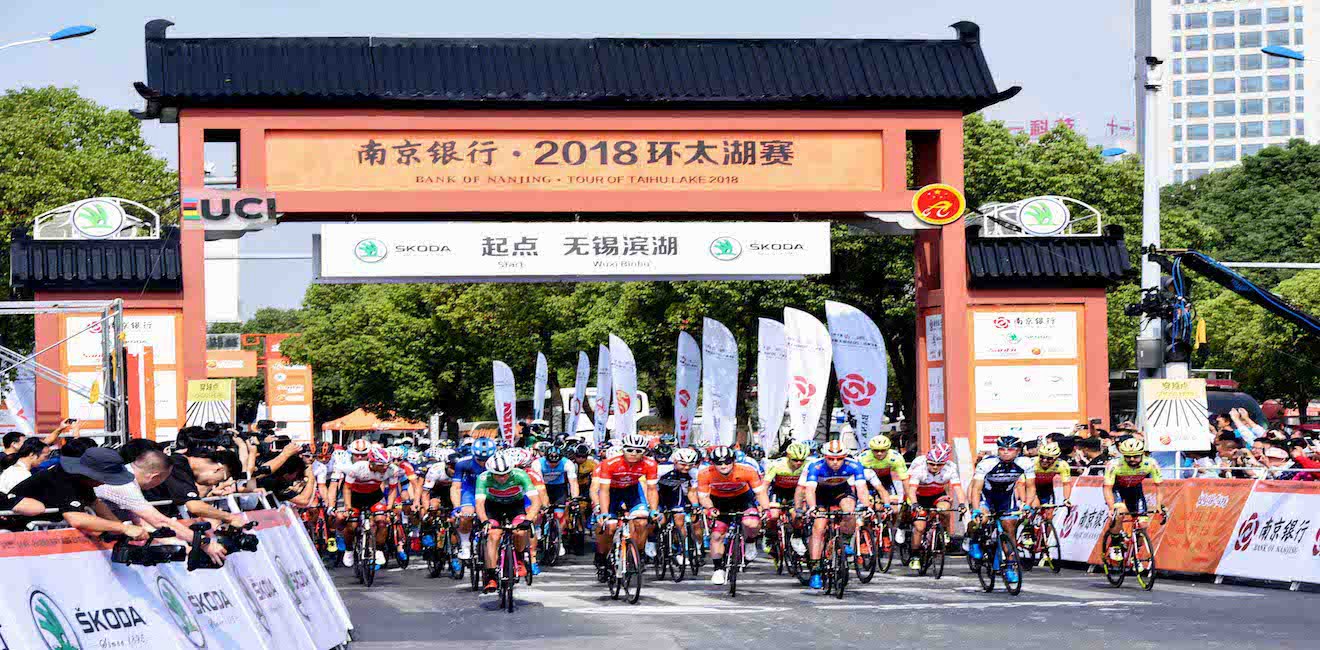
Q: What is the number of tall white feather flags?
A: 10